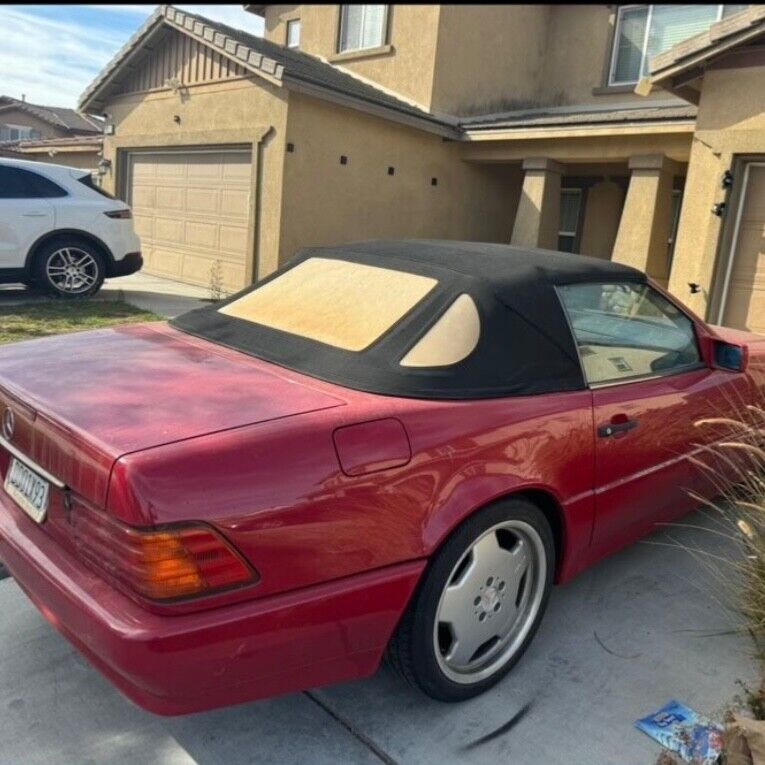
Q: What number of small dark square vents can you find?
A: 4